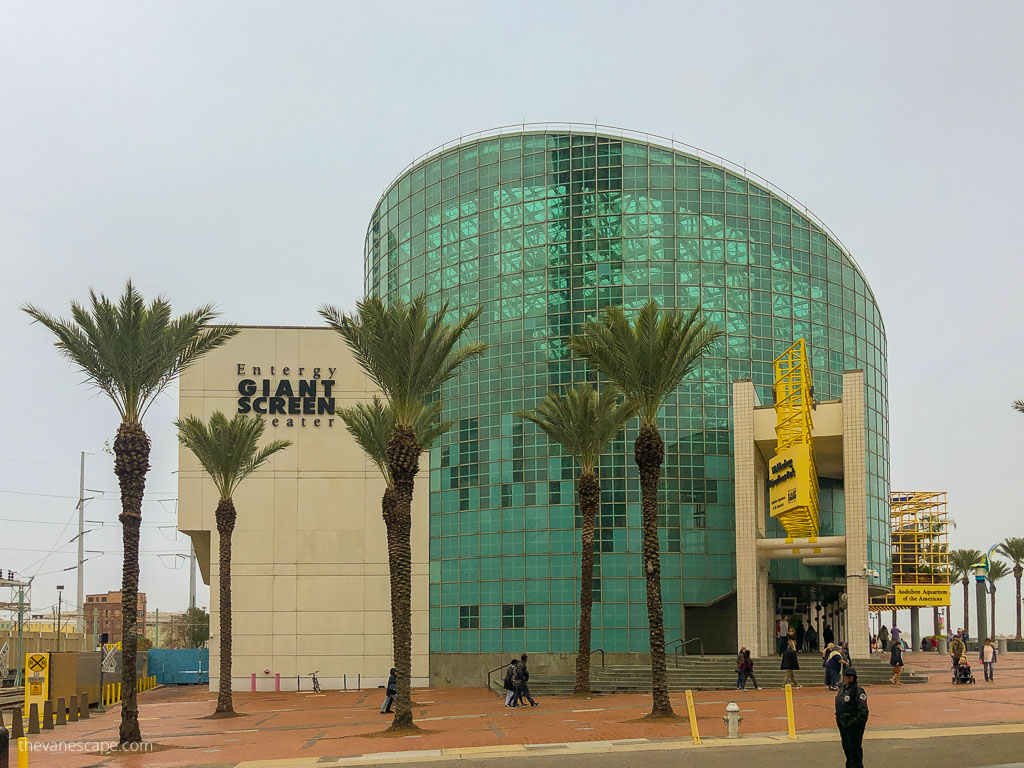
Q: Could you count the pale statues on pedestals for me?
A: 0